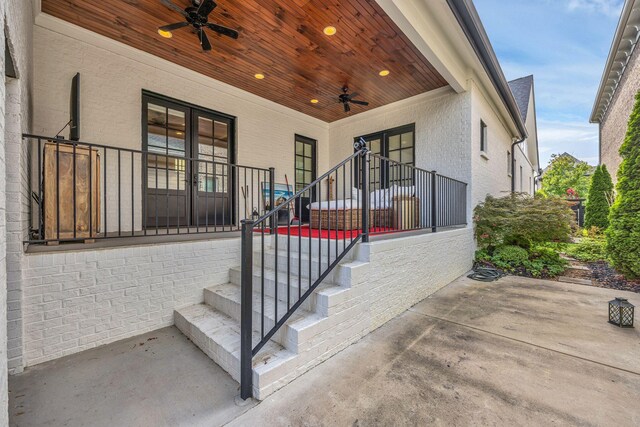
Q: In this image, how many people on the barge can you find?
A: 0